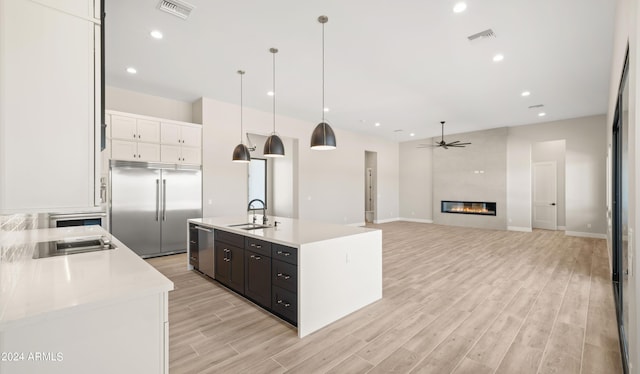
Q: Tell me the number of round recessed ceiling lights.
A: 10